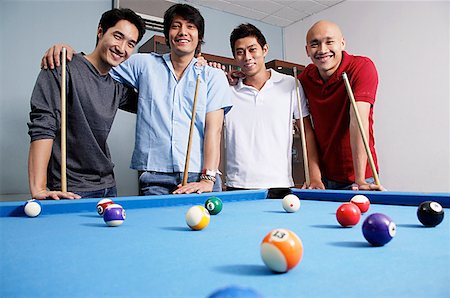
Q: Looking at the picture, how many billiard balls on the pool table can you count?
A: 12